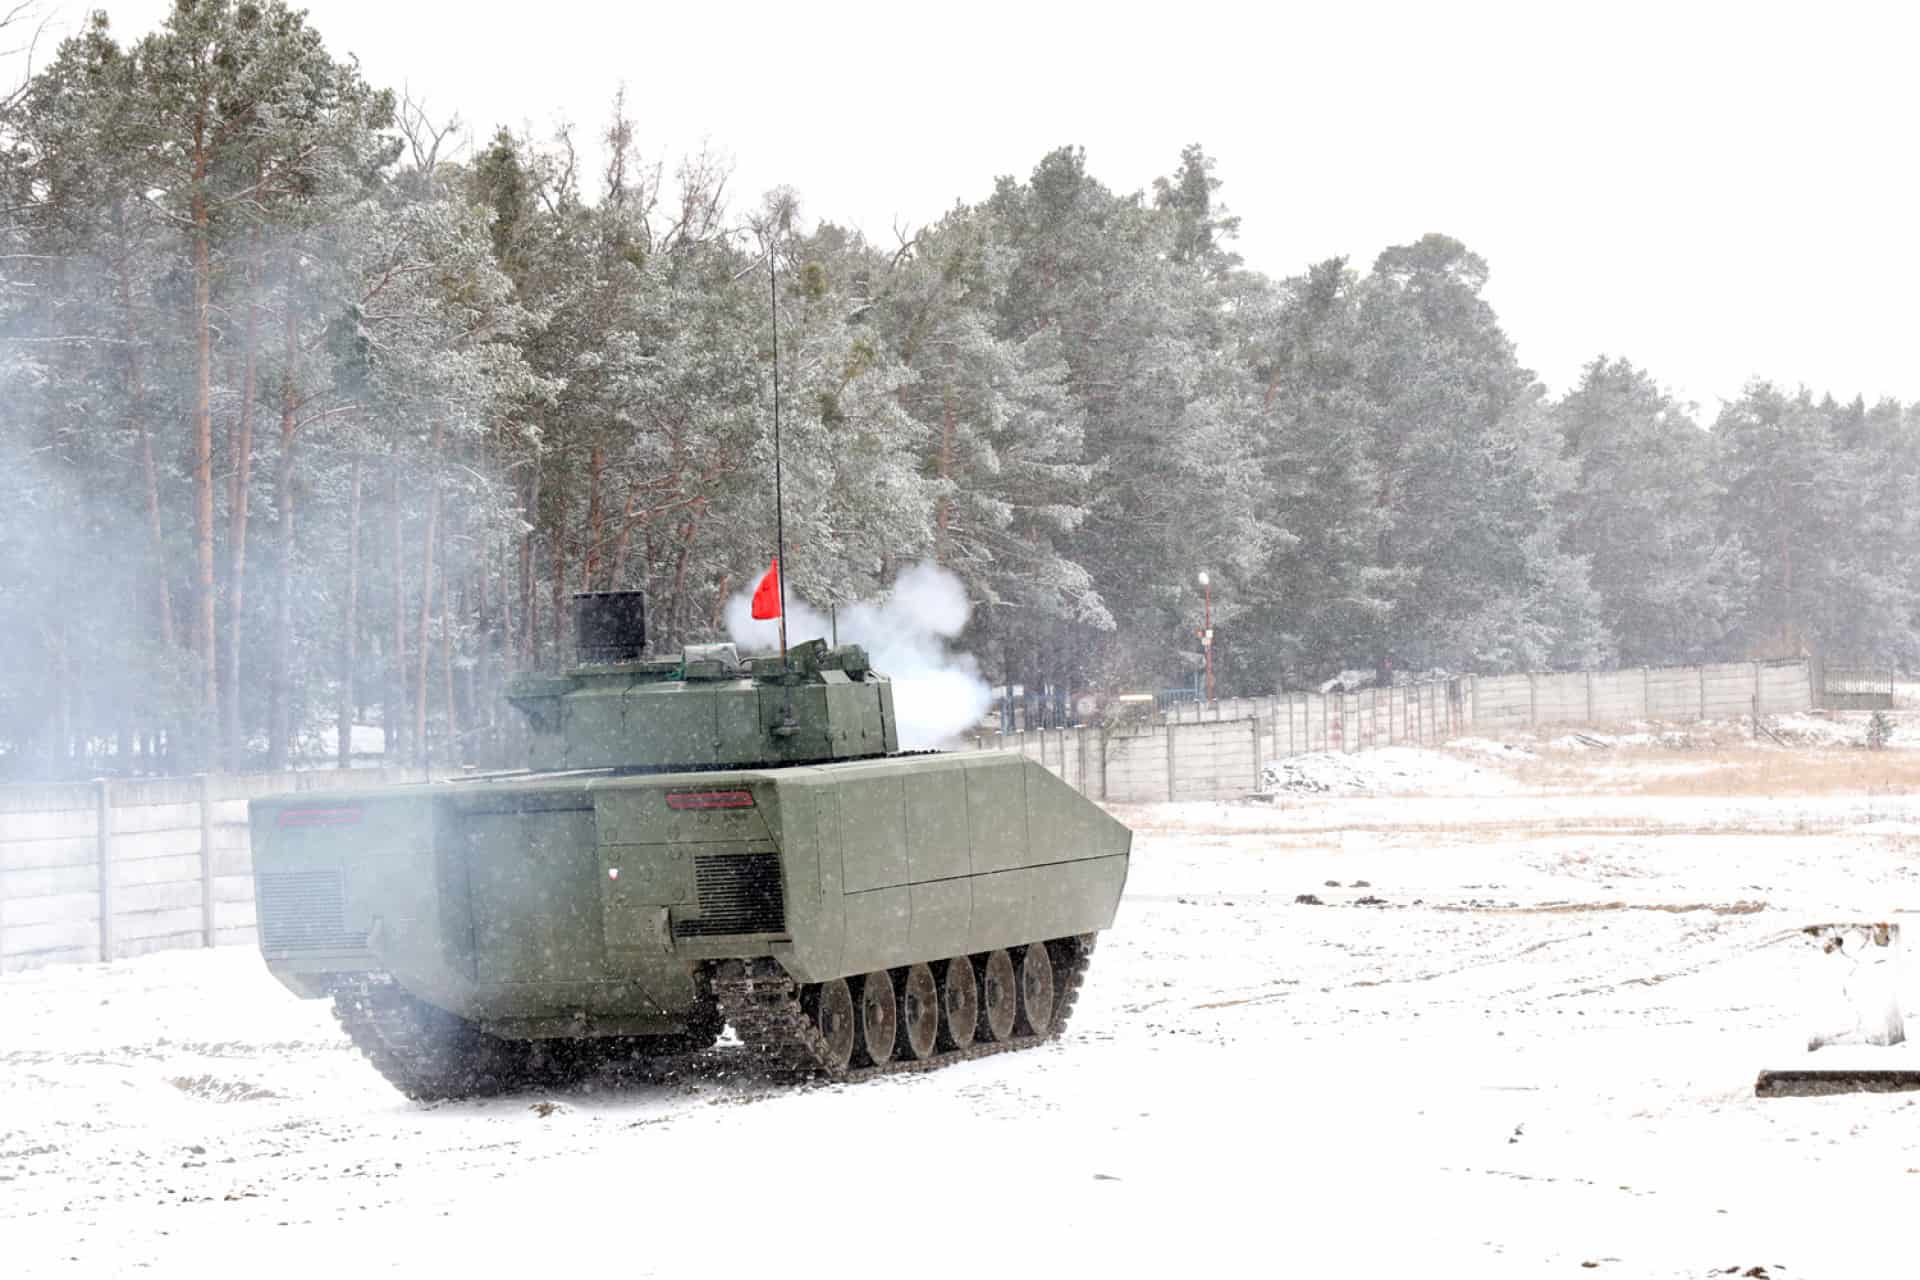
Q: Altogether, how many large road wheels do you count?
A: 6